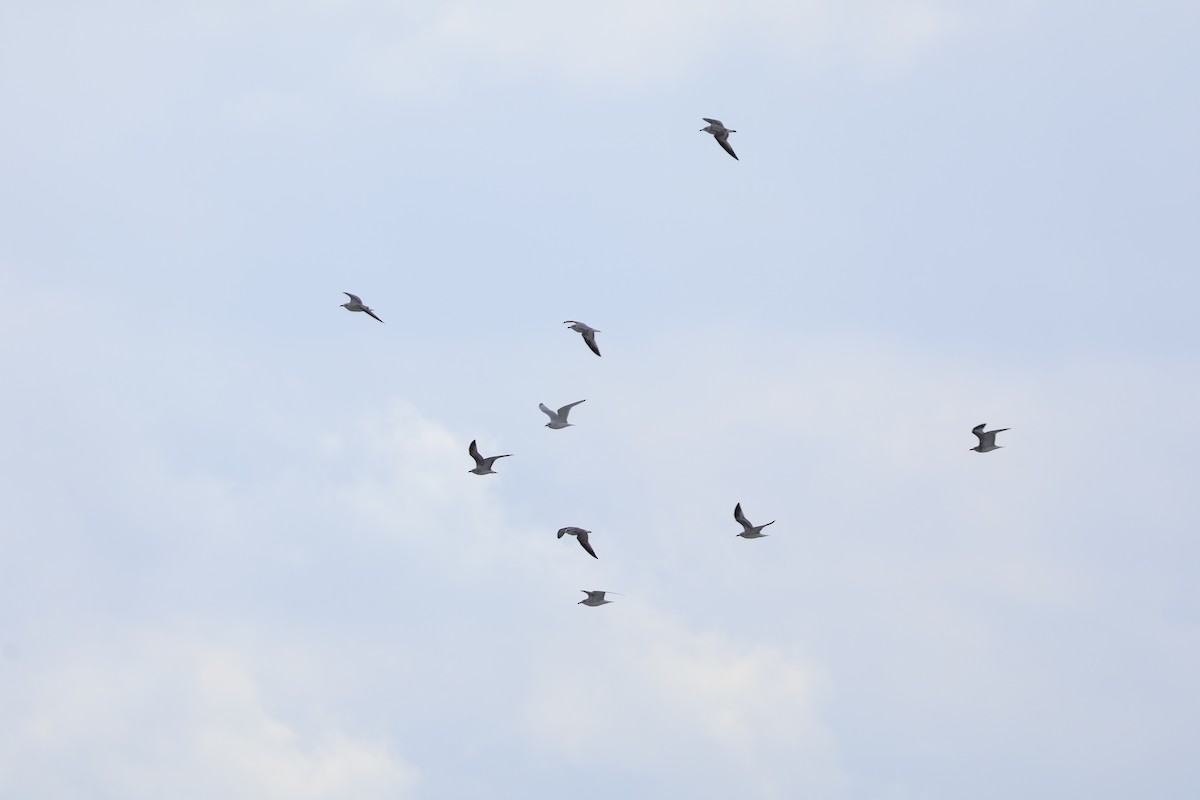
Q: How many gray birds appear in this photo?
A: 9